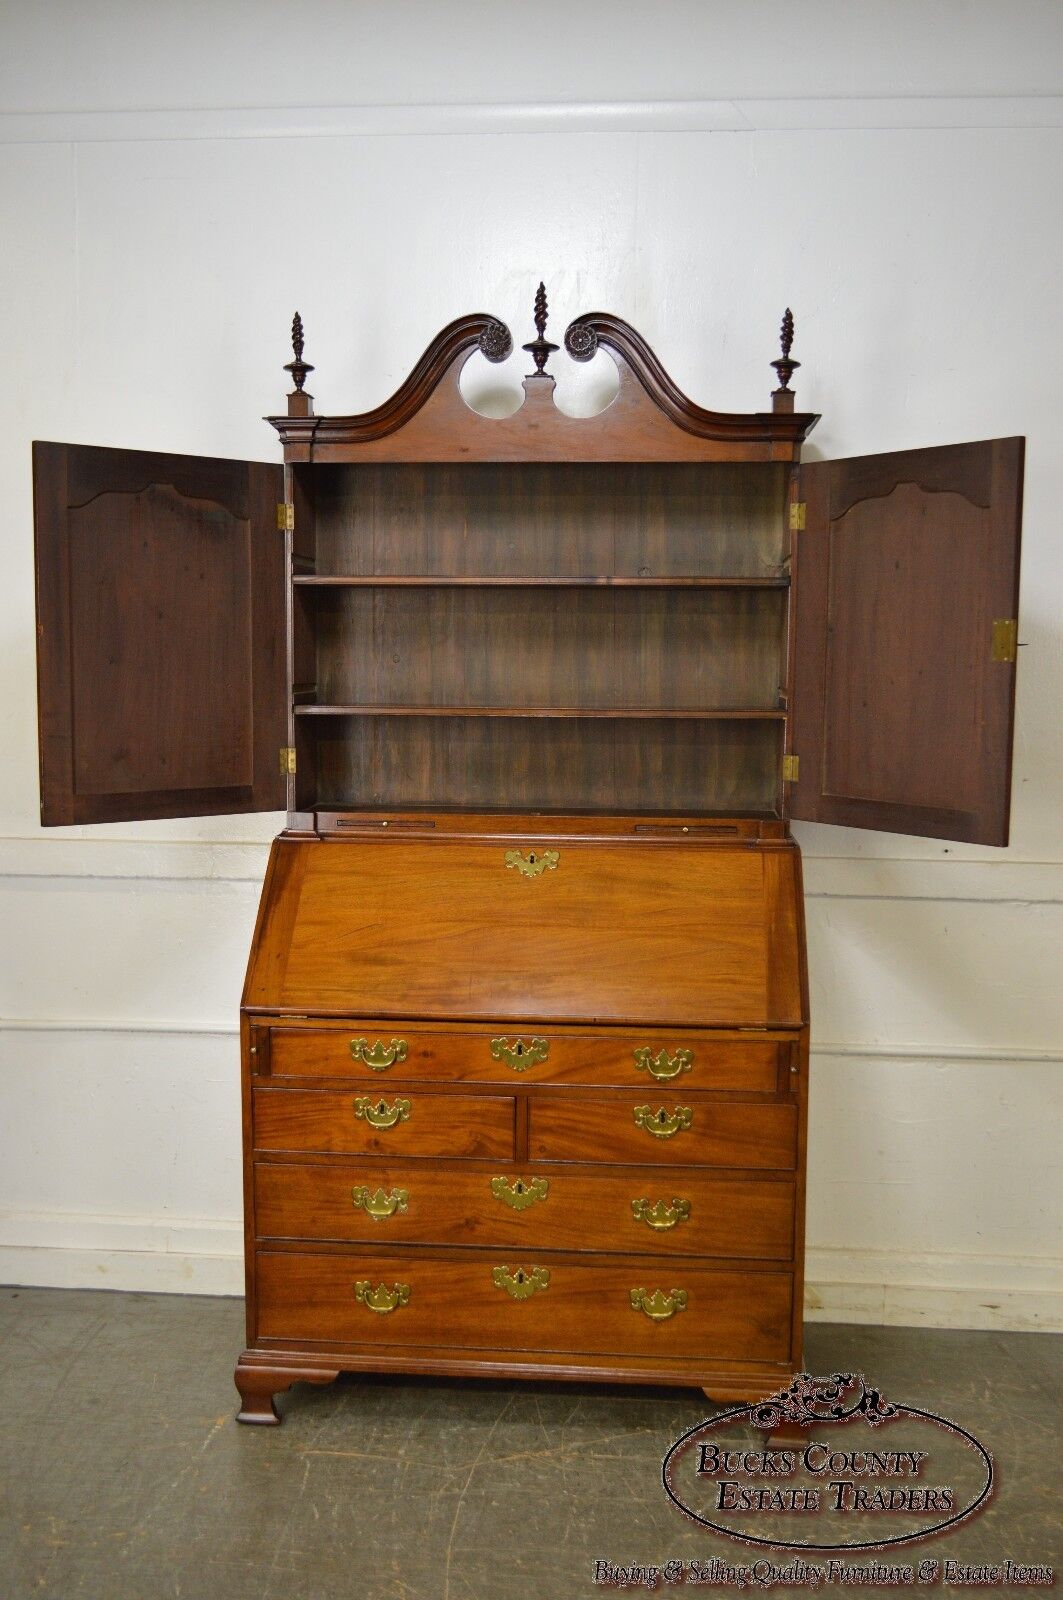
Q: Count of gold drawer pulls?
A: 8